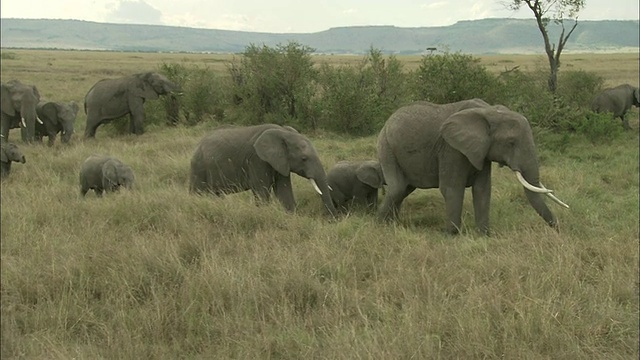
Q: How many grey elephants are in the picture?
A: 9